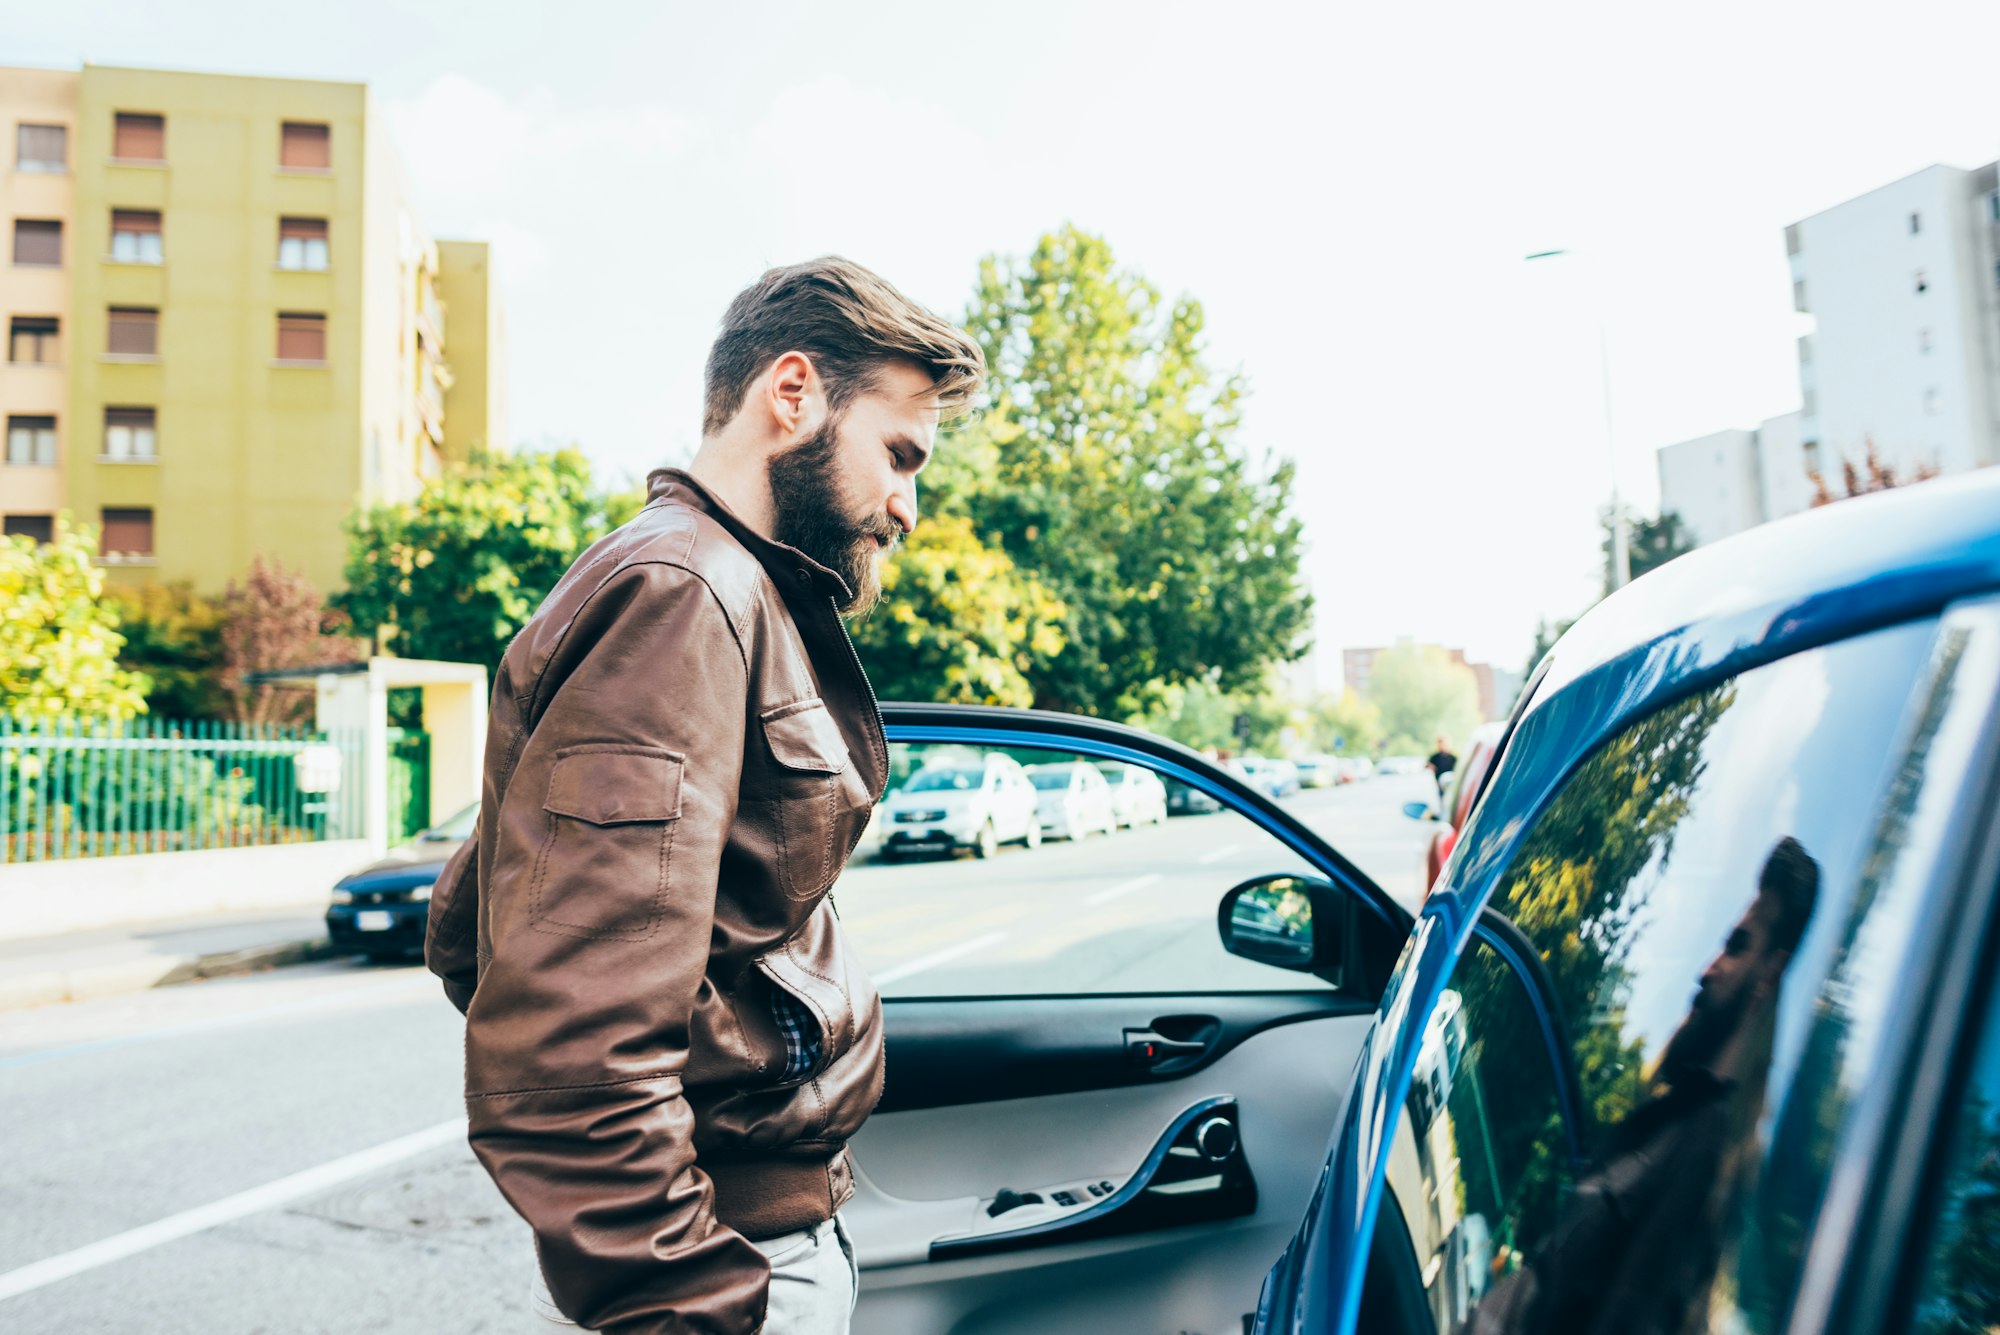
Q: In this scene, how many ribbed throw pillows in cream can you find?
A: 0